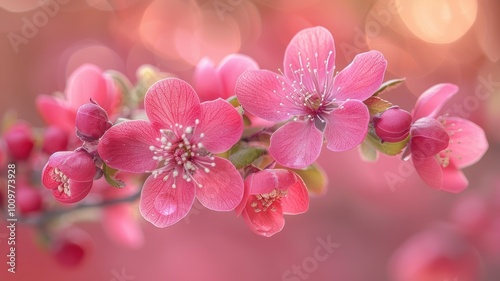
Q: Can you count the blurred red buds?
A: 4